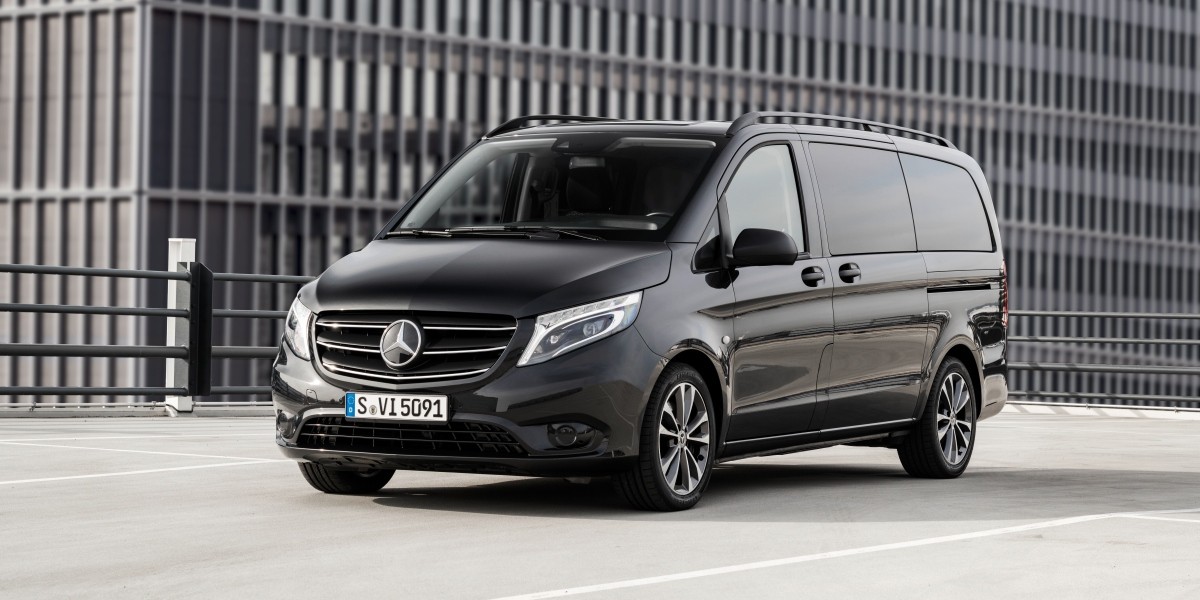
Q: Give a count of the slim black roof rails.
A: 2